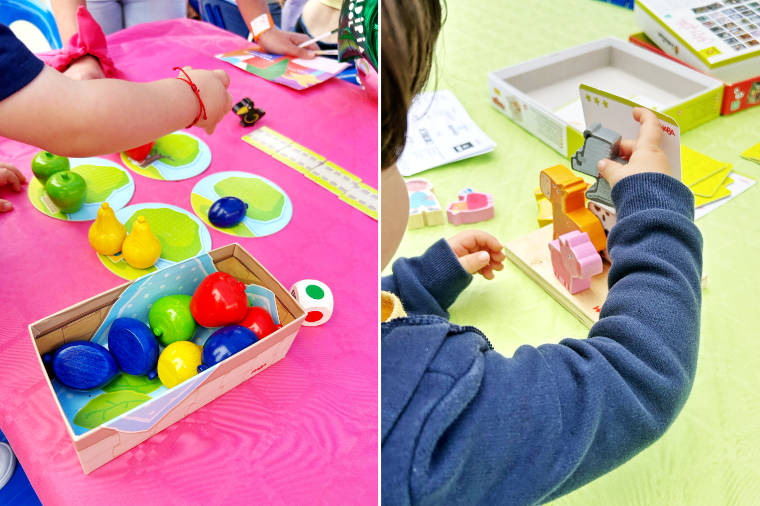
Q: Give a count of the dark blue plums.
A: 4